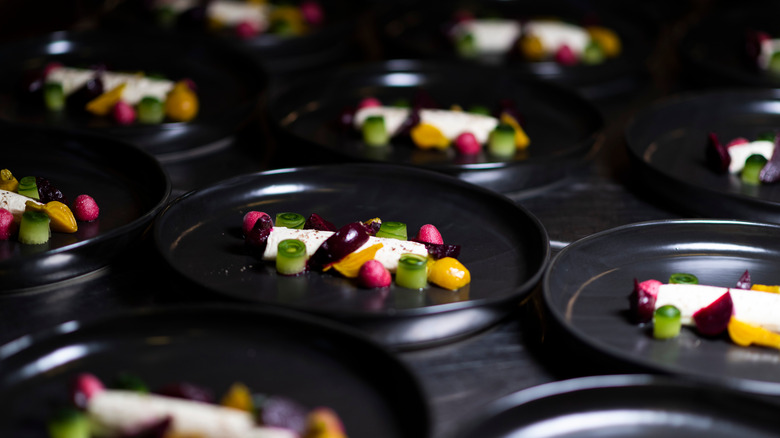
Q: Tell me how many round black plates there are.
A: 11